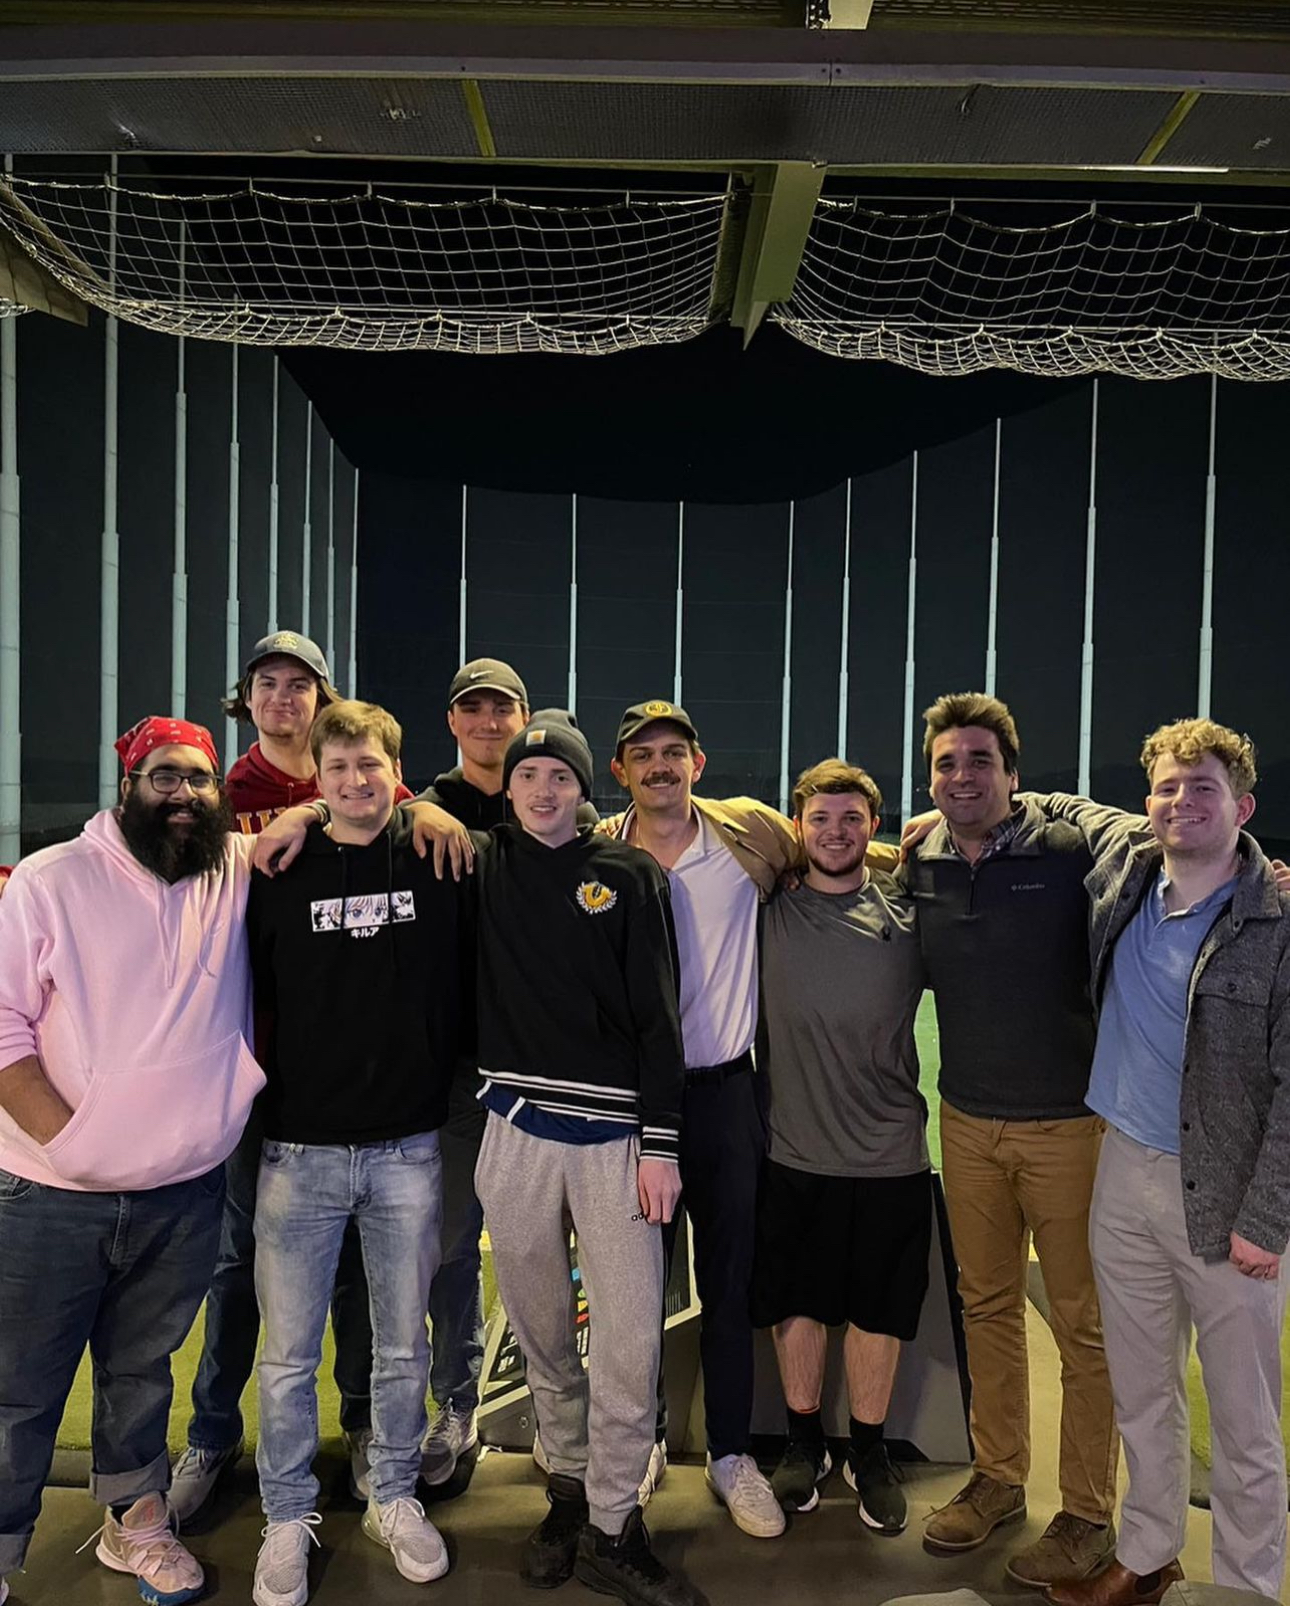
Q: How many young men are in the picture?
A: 9